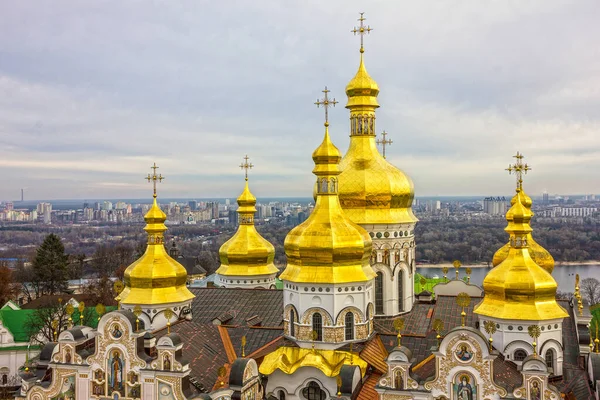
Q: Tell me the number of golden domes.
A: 6